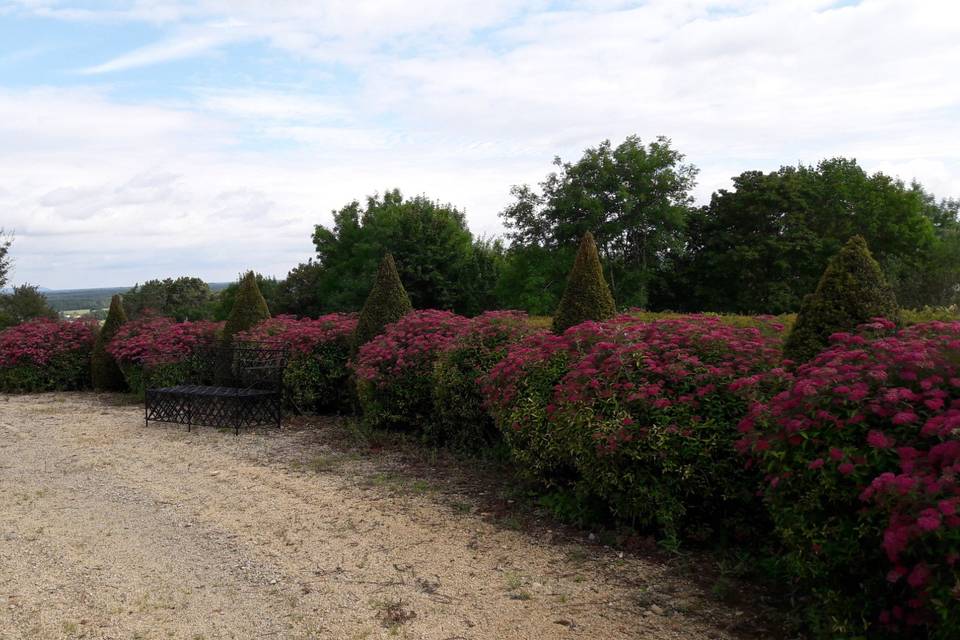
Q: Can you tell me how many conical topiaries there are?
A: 5